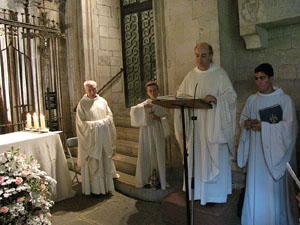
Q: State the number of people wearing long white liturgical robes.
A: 4